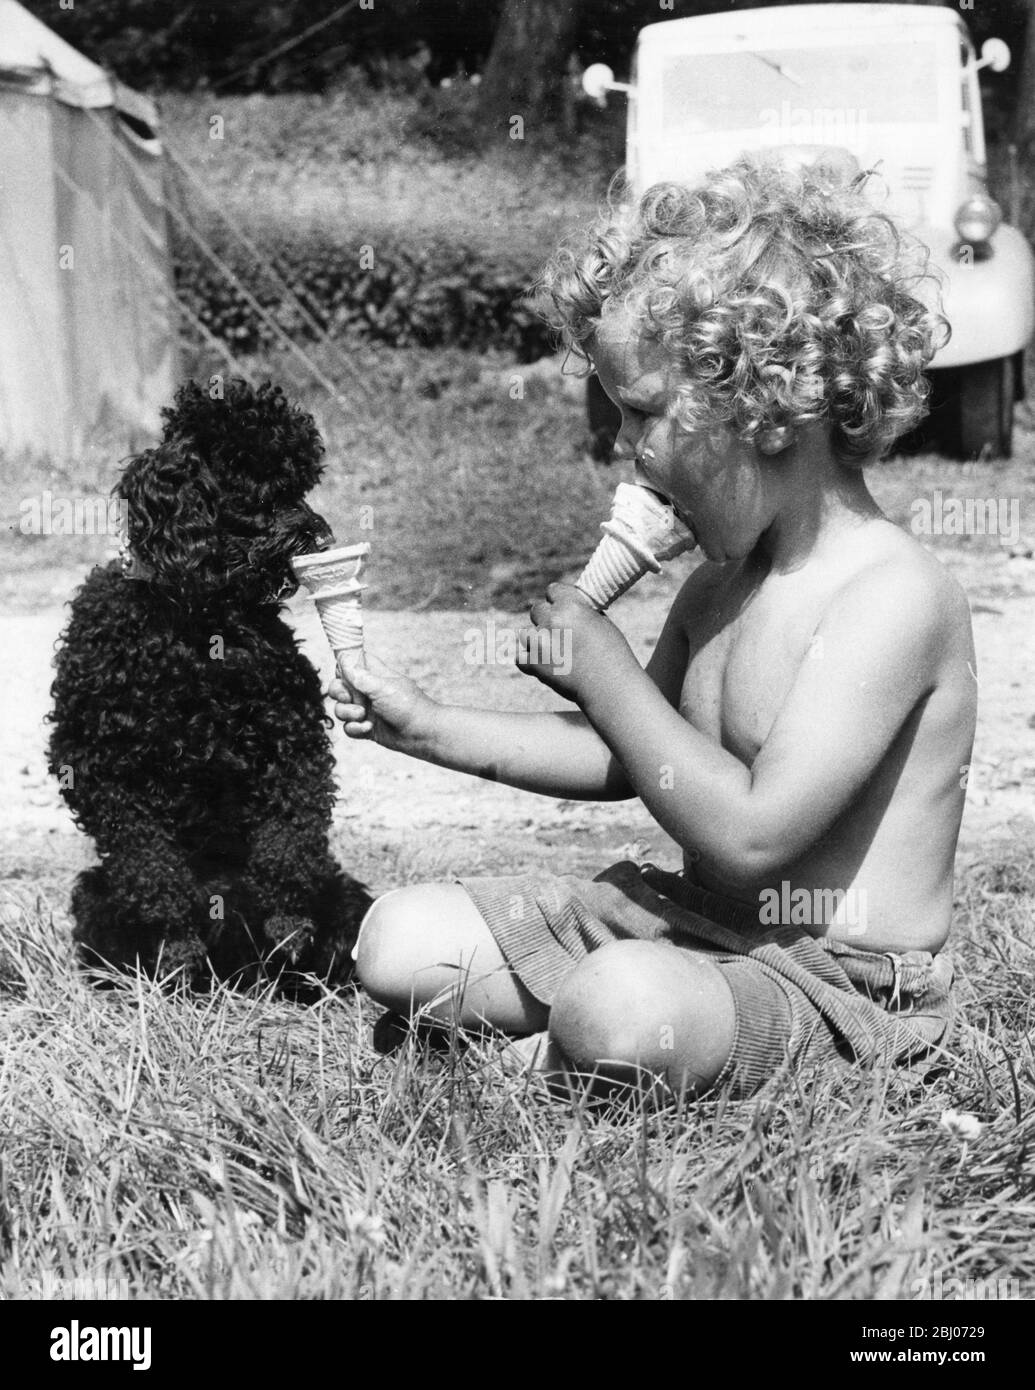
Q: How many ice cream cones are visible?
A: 2